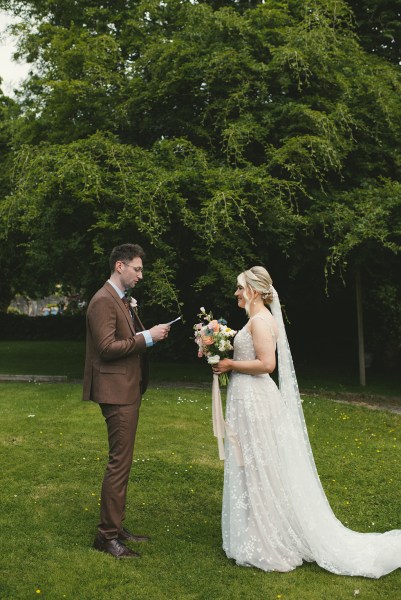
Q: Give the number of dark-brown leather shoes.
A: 2